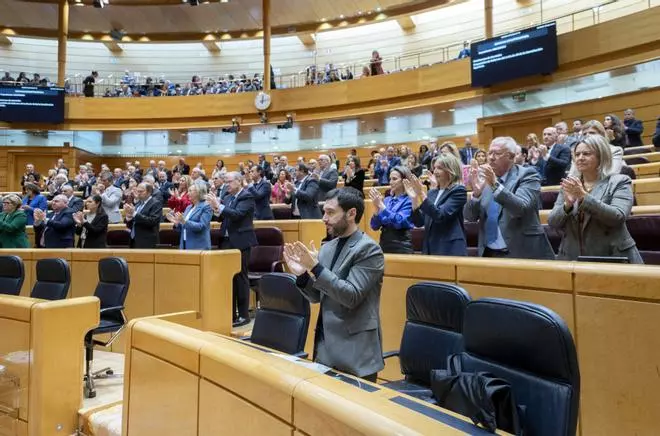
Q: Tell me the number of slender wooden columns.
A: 3